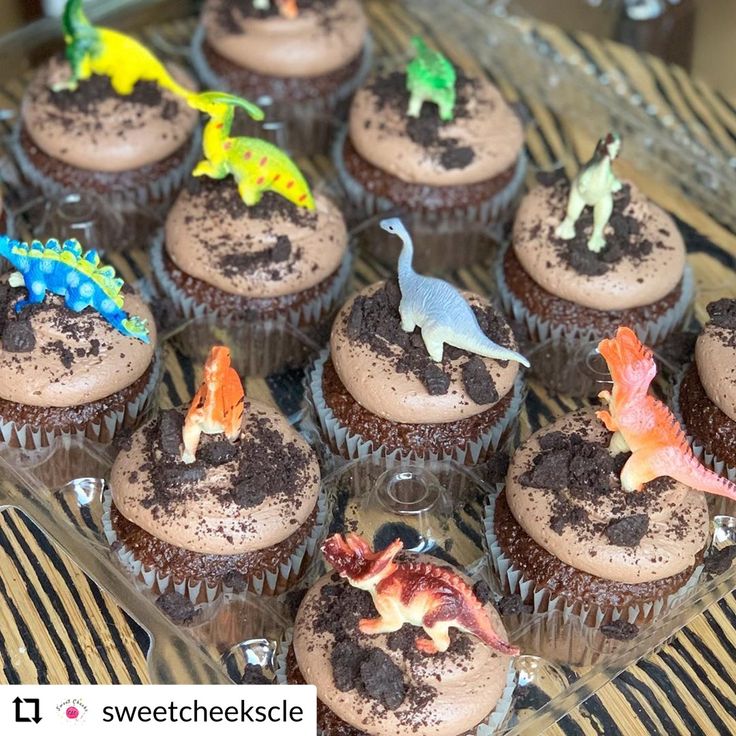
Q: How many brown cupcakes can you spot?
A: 11